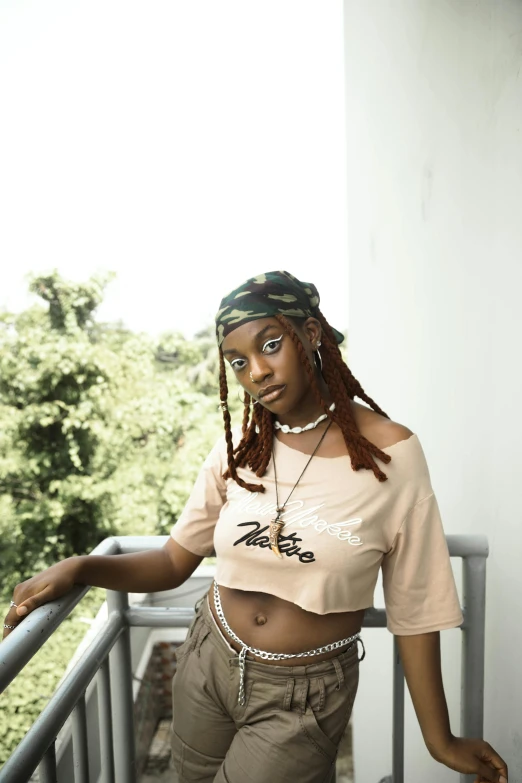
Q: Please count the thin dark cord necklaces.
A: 1